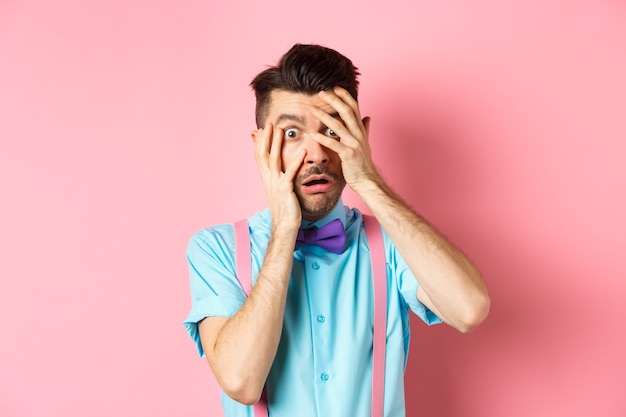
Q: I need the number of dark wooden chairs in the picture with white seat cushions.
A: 0